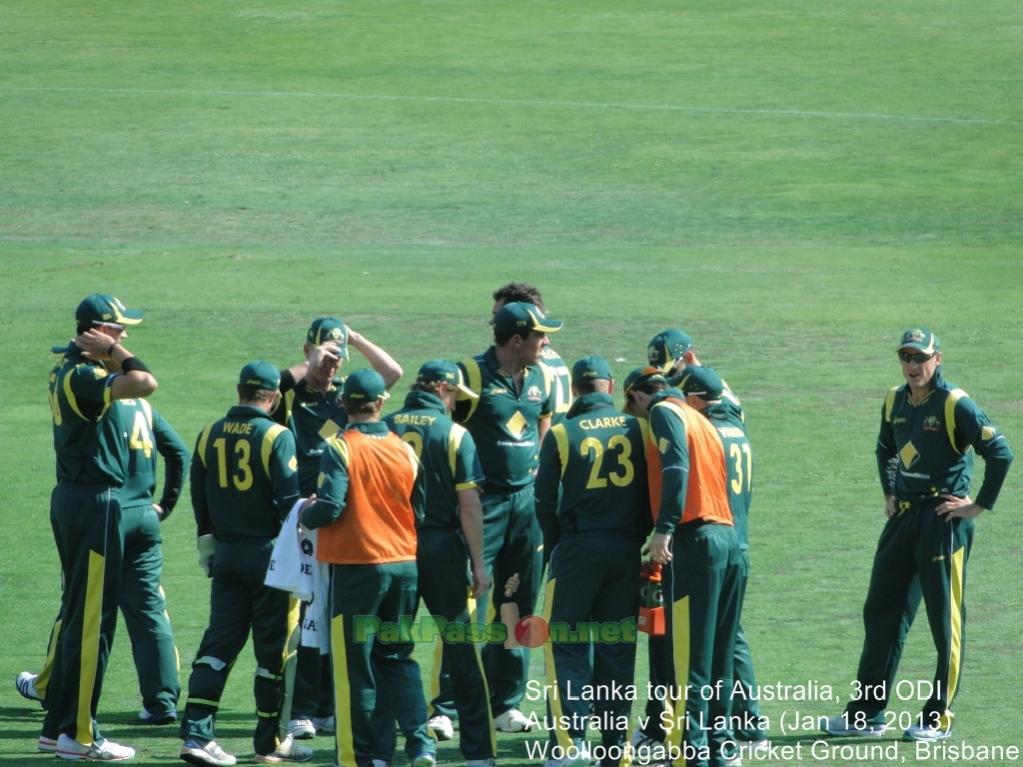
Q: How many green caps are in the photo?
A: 11